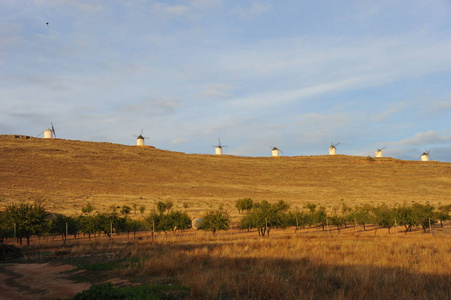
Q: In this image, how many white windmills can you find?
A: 7